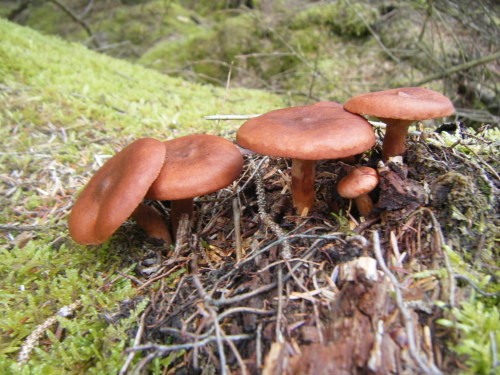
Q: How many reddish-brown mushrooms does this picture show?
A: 5